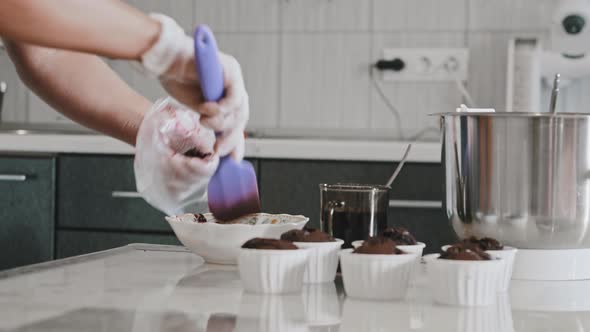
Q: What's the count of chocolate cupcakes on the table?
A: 6